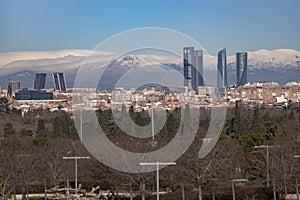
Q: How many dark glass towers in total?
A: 6